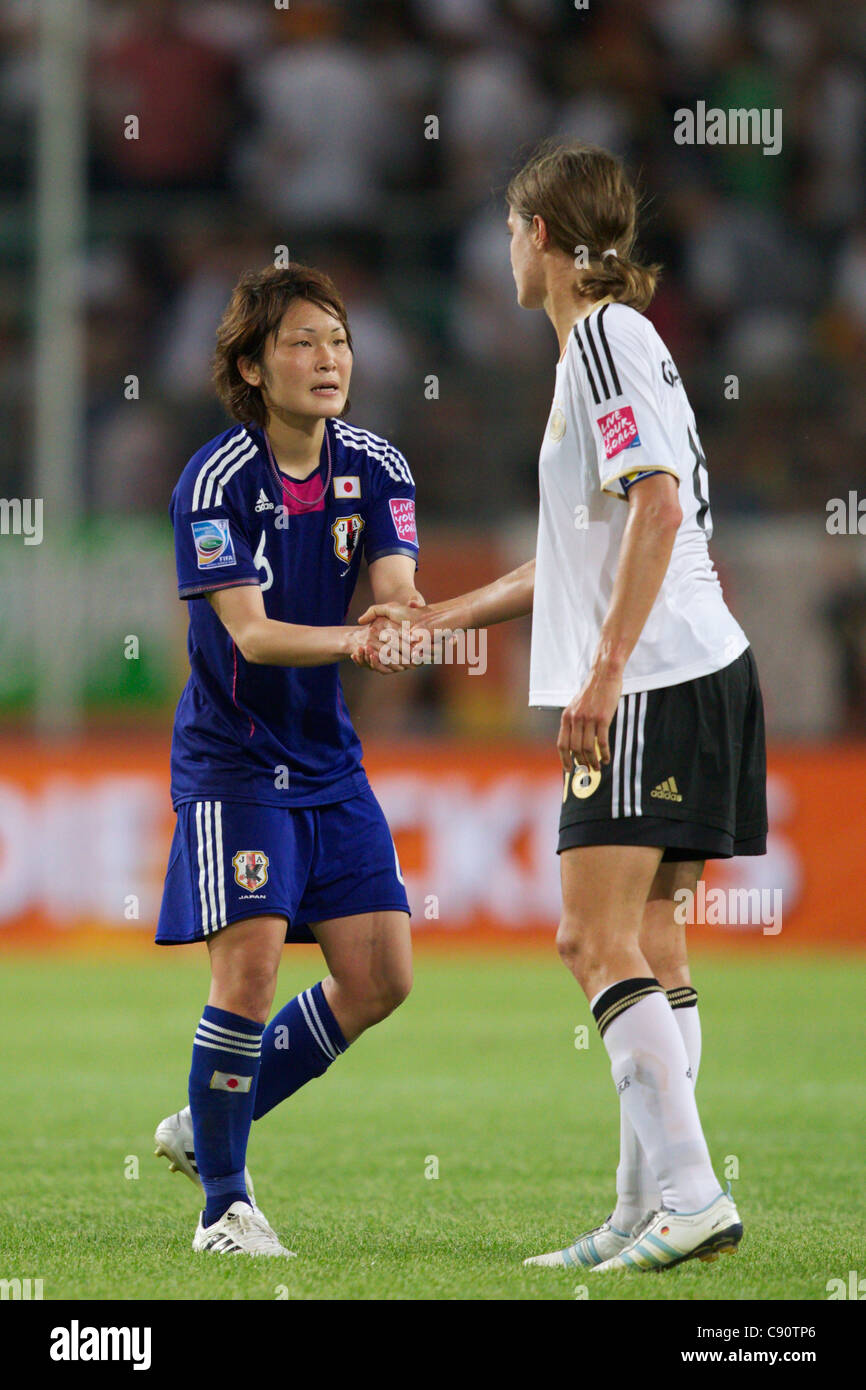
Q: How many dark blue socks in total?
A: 2